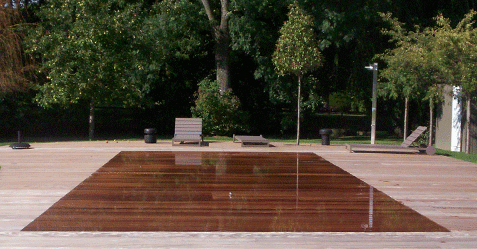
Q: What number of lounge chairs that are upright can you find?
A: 2